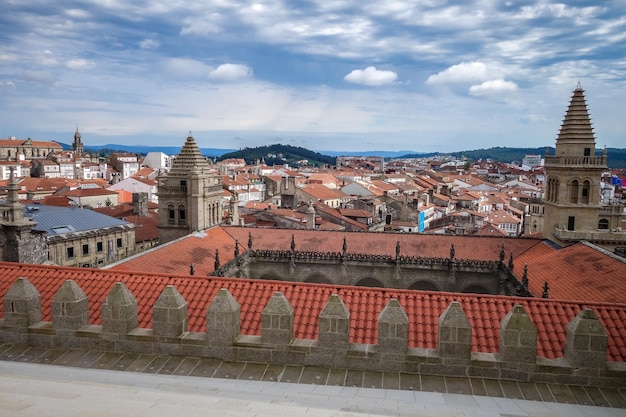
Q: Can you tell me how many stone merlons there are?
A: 11